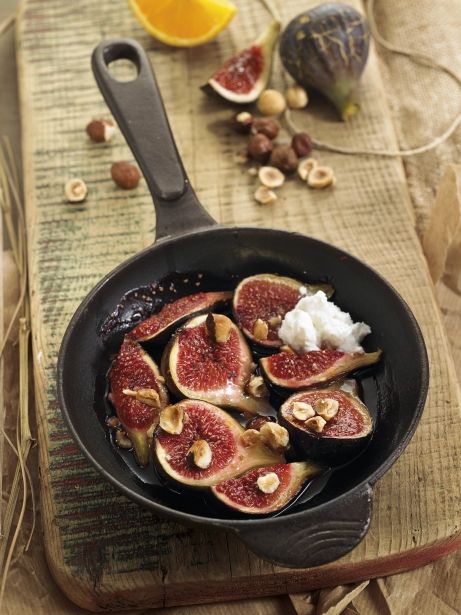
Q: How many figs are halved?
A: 4